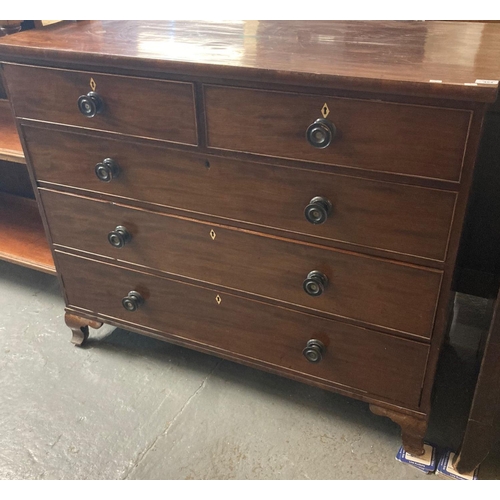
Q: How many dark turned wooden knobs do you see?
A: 8